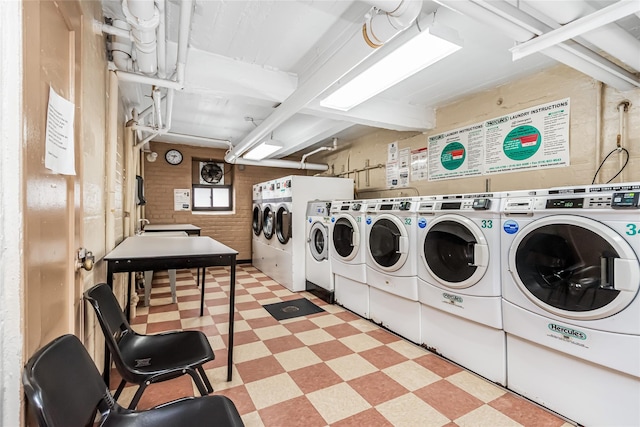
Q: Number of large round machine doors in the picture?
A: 8